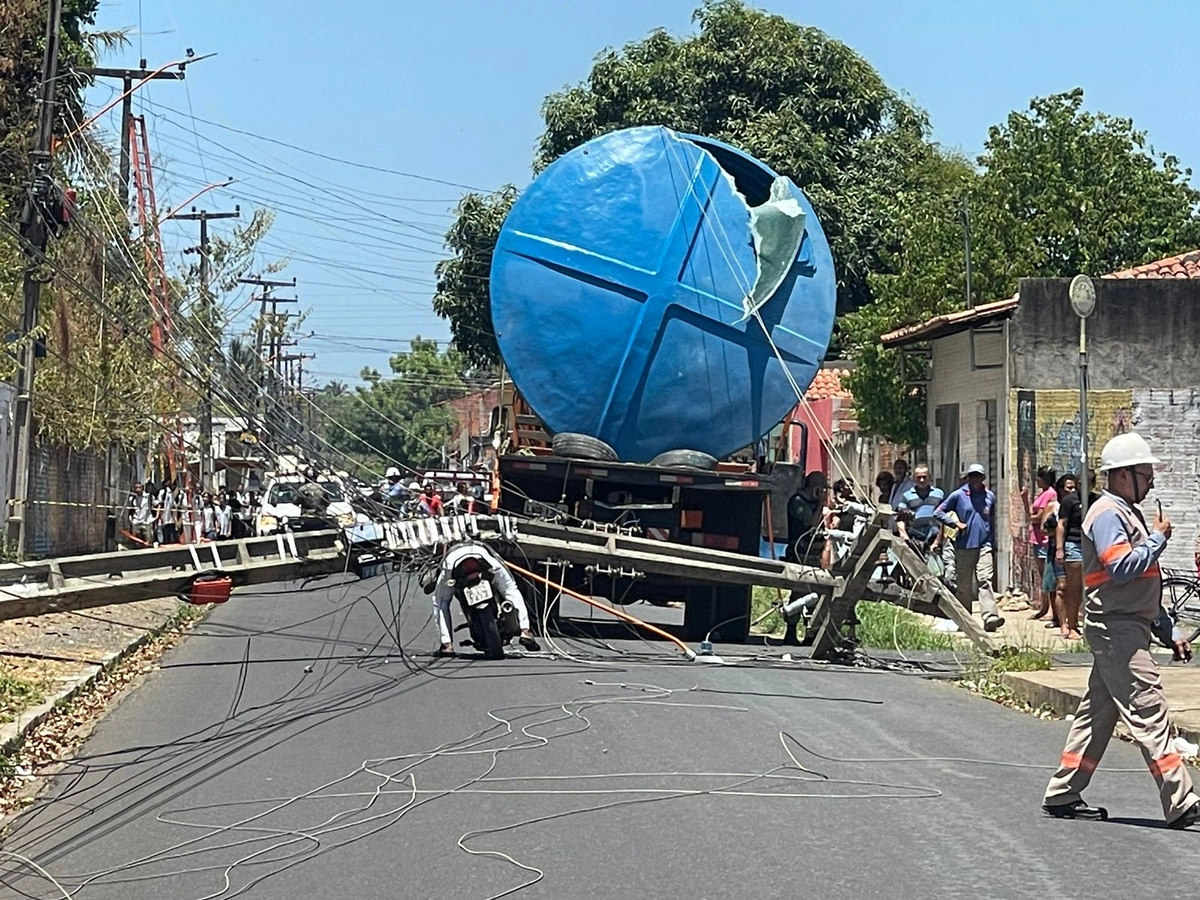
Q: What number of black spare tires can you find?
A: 2